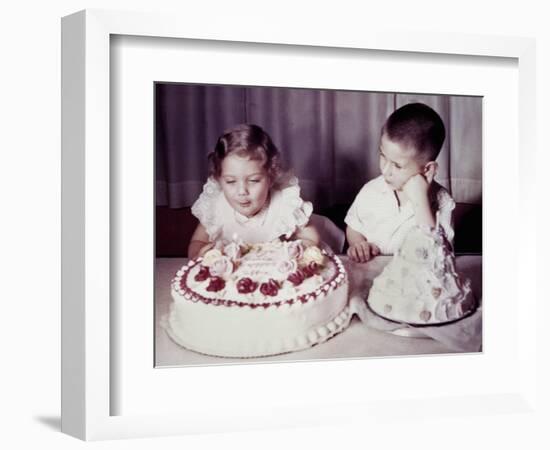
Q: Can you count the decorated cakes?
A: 2